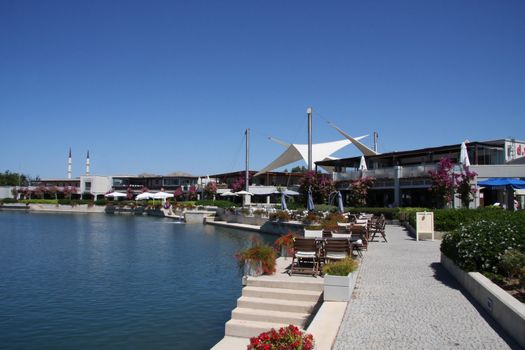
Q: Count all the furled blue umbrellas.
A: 3